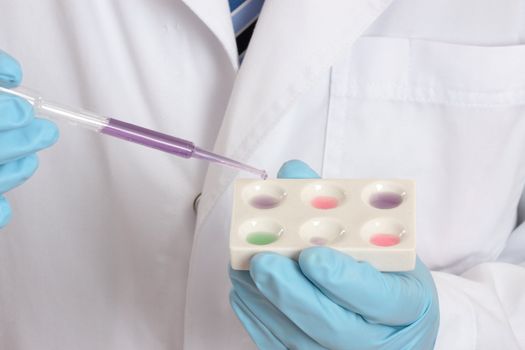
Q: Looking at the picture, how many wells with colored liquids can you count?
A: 6